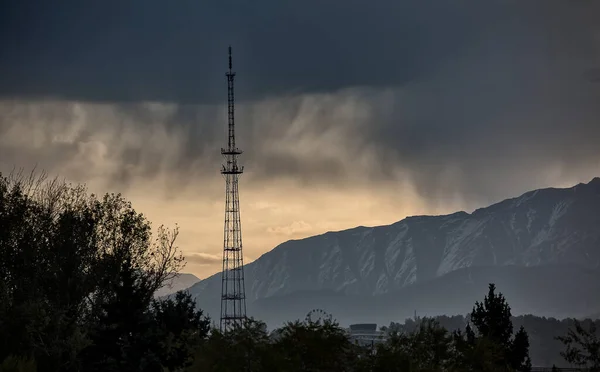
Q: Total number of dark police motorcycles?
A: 0